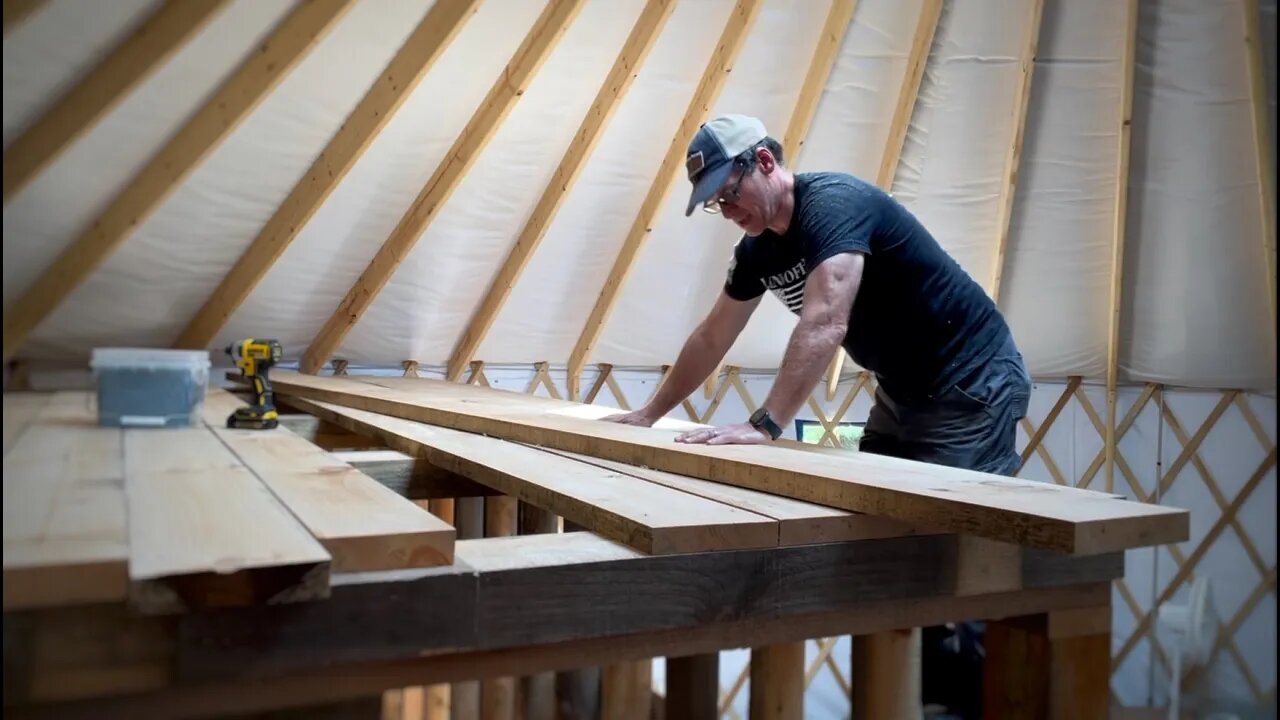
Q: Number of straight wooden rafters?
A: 12